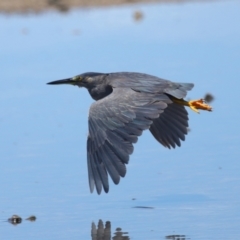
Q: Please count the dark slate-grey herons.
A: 1